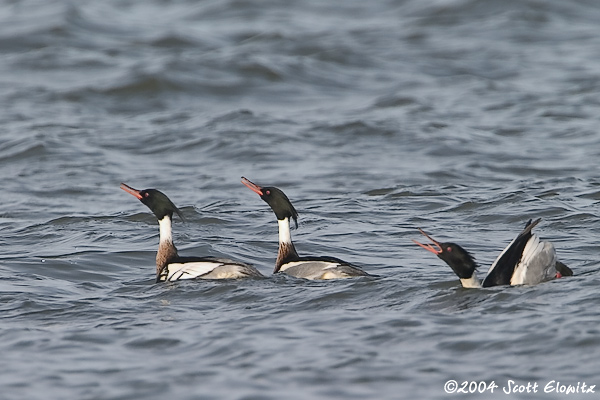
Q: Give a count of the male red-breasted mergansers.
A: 3